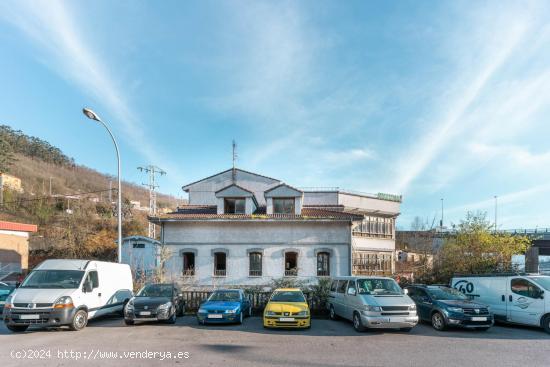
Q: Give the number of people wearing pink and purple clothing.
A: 0